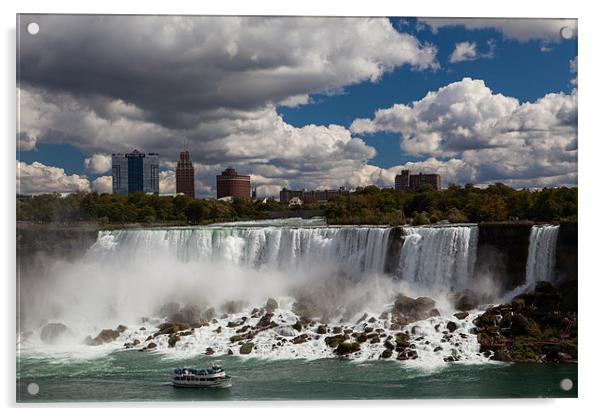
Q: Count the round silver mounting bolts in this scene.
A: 4